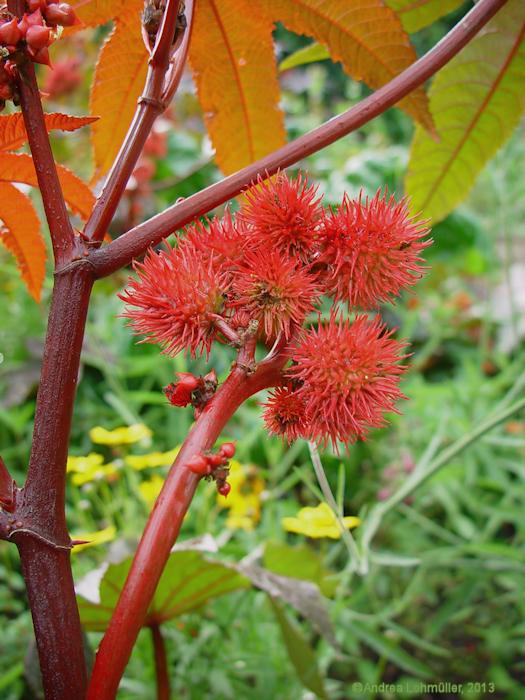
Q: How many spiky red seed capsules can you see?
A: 7